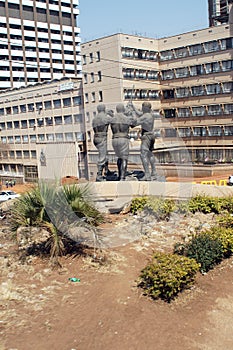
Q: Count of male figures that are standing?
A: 3